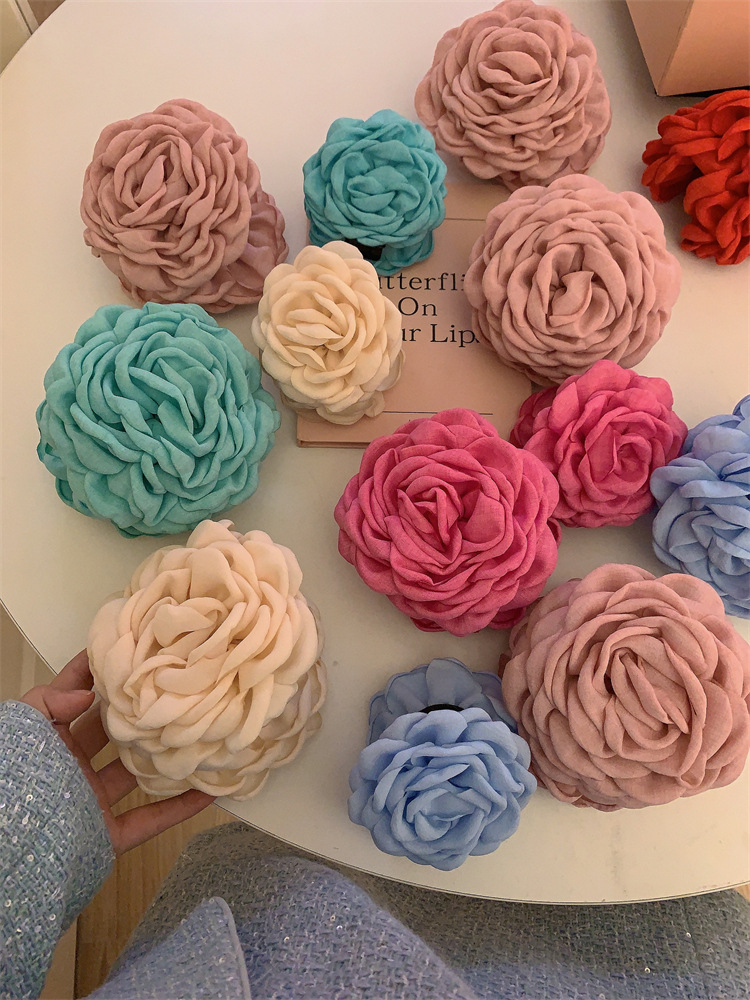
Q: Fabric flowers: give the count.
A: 13